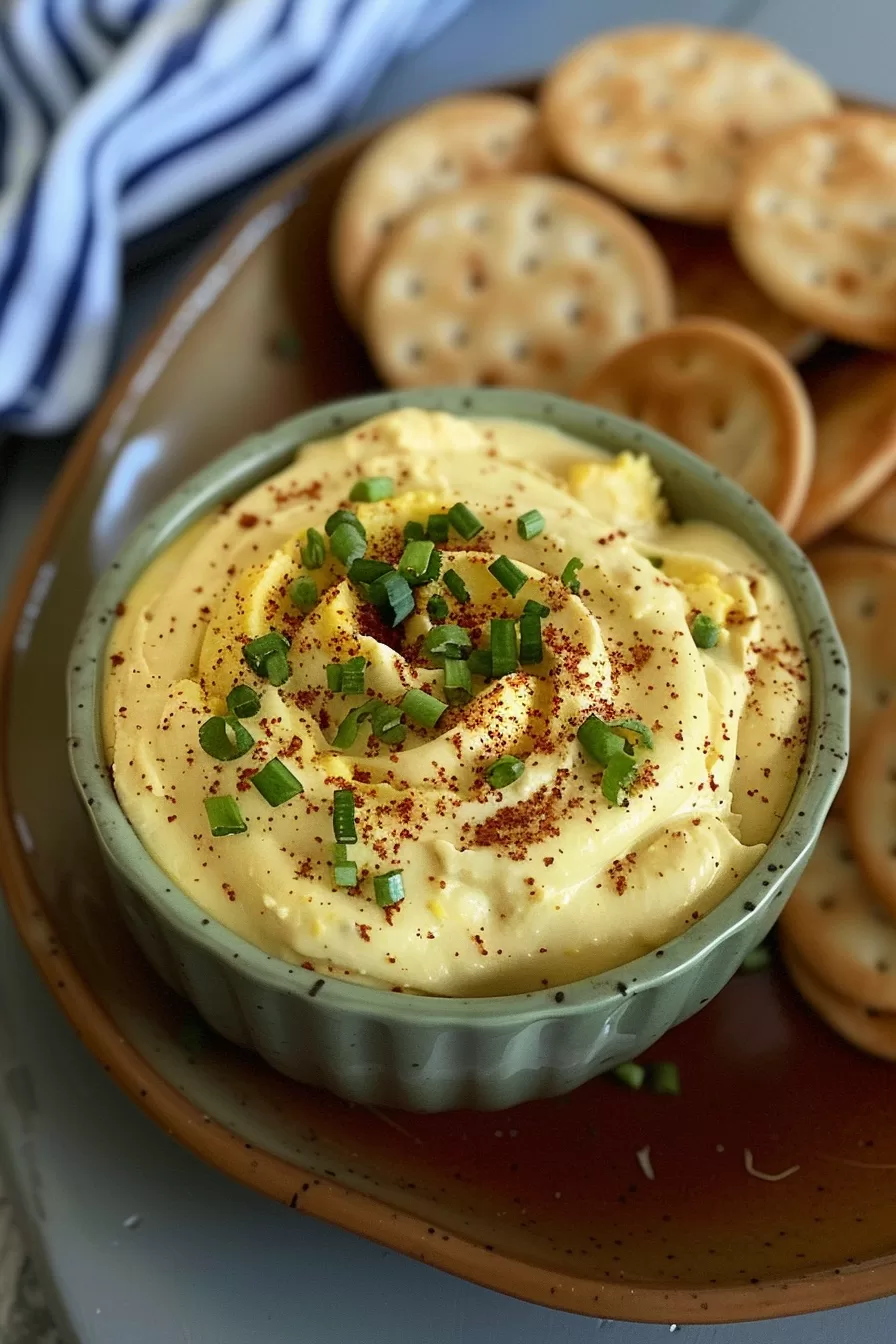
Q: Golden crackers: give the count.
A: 12